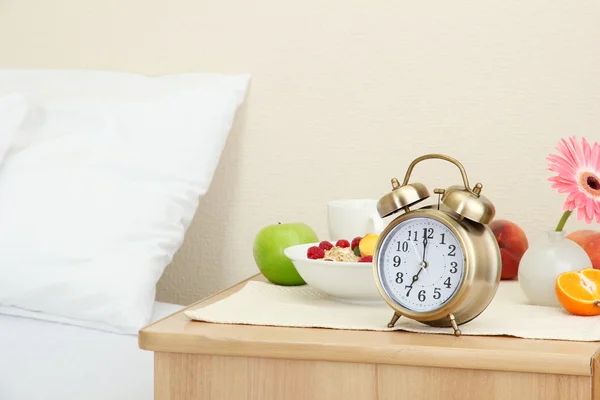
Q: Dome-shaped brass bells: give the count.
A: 2